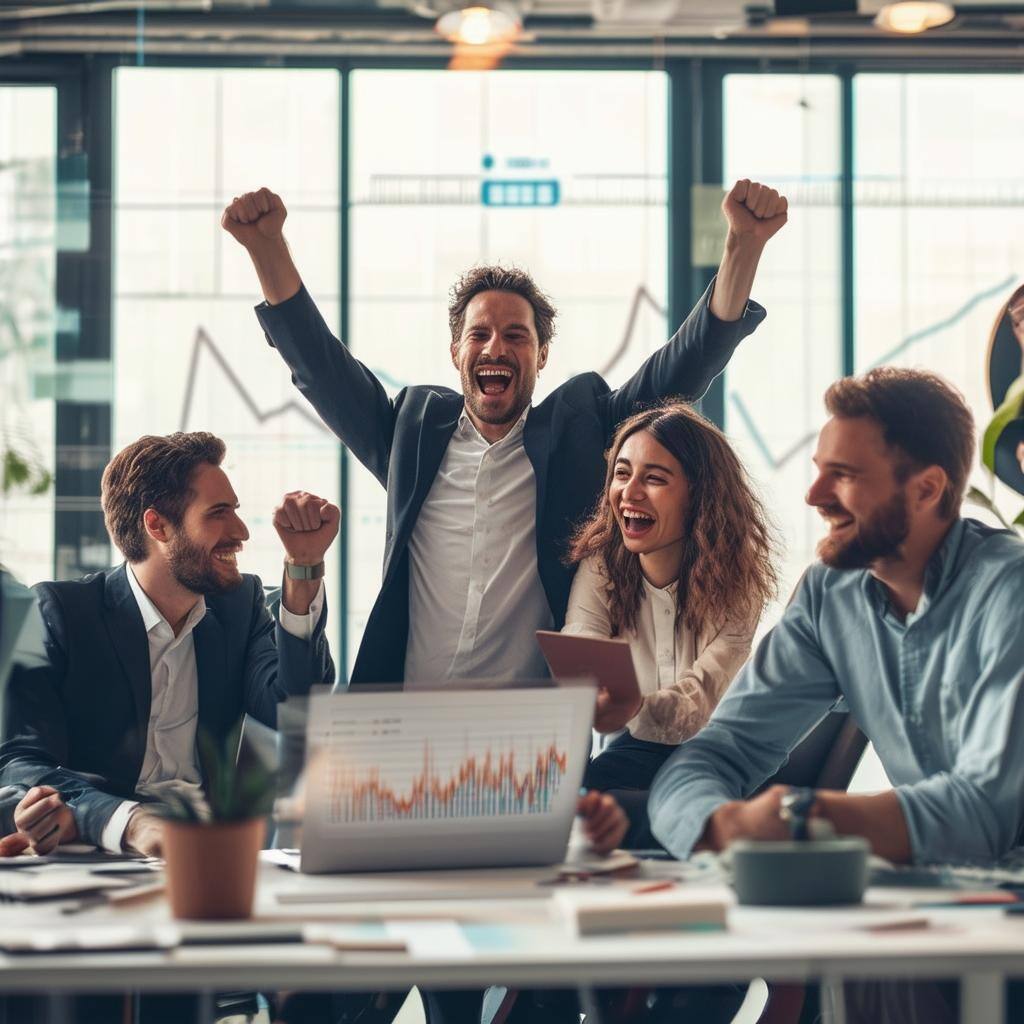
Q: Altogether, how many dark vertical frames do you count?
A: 4